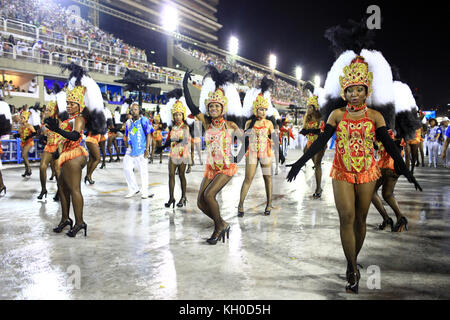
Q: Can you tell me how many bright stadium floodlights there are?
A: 5